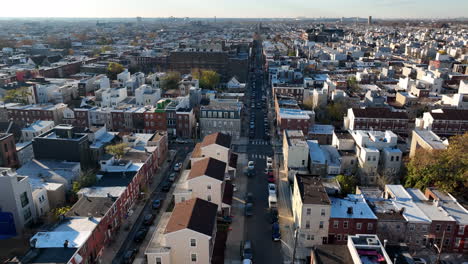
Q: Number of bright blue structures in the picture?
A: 1